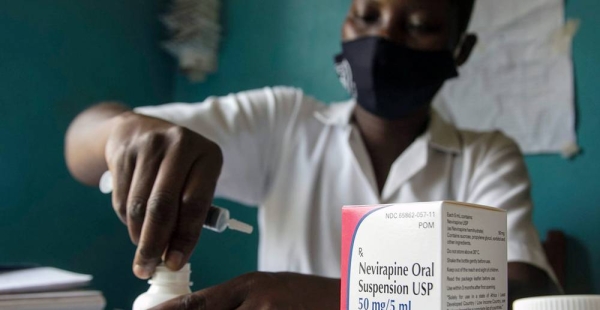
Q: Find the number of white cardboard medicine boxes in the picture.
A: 1